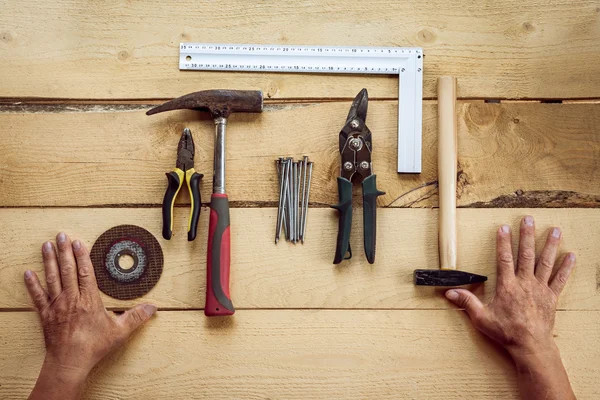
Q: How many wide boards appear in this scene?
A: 4